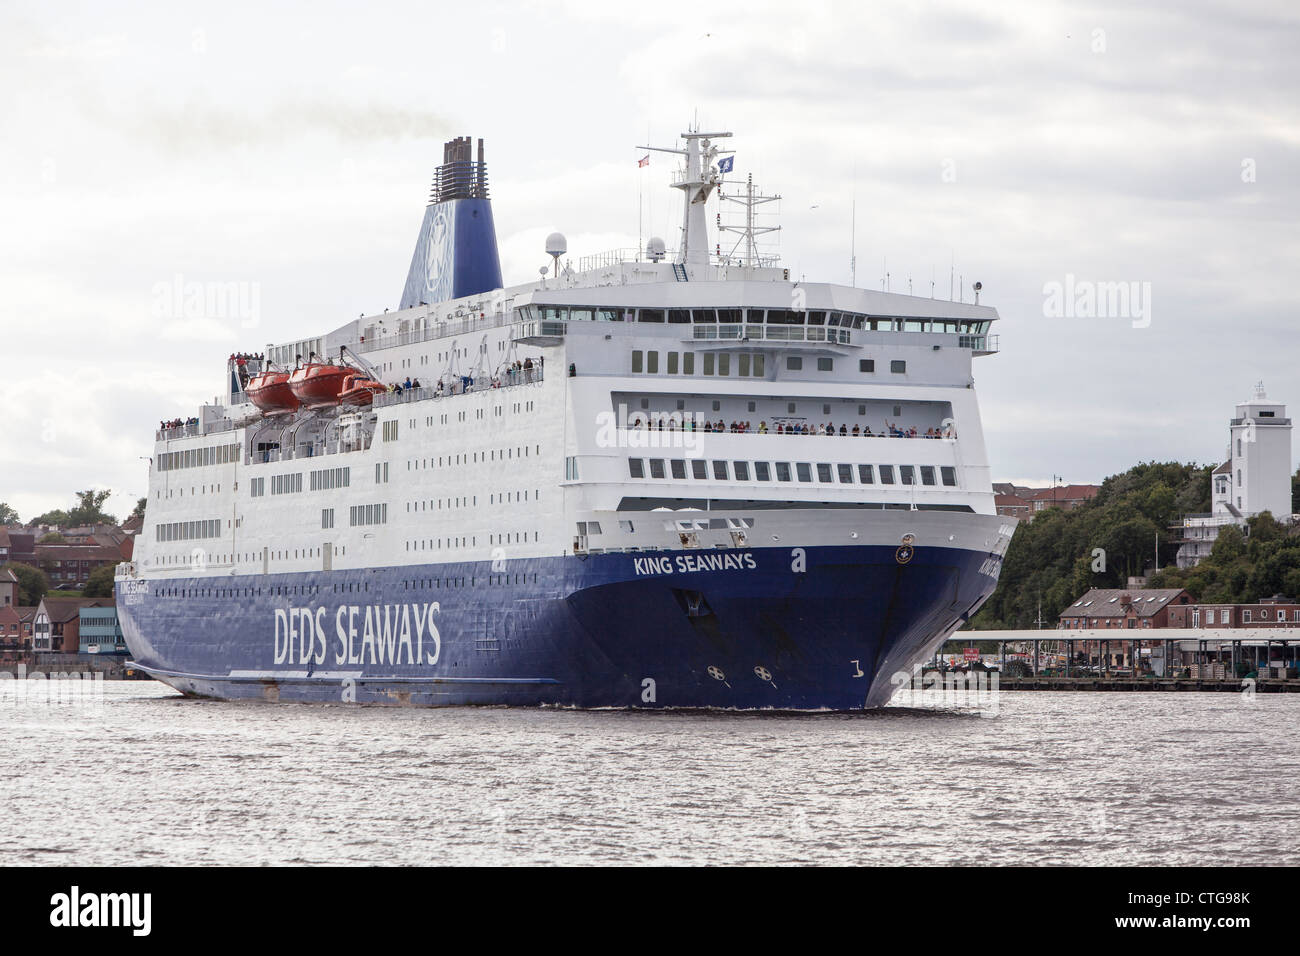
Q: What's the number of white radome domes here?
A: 2